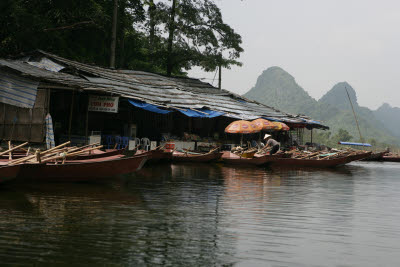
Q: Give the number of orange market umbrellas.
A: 2